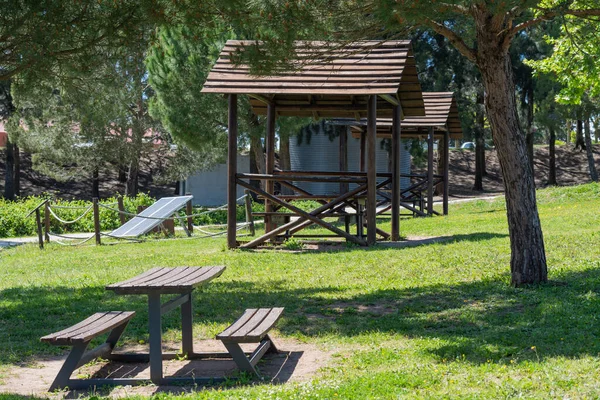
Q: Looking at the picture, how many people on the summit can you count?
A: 0